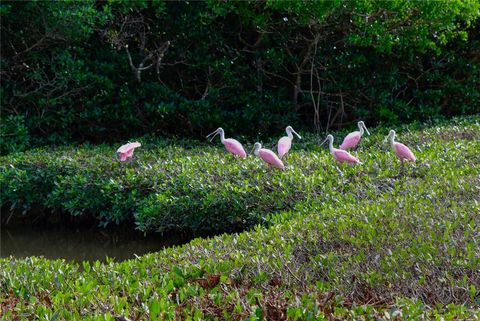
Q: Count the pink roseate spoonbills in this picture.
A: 7